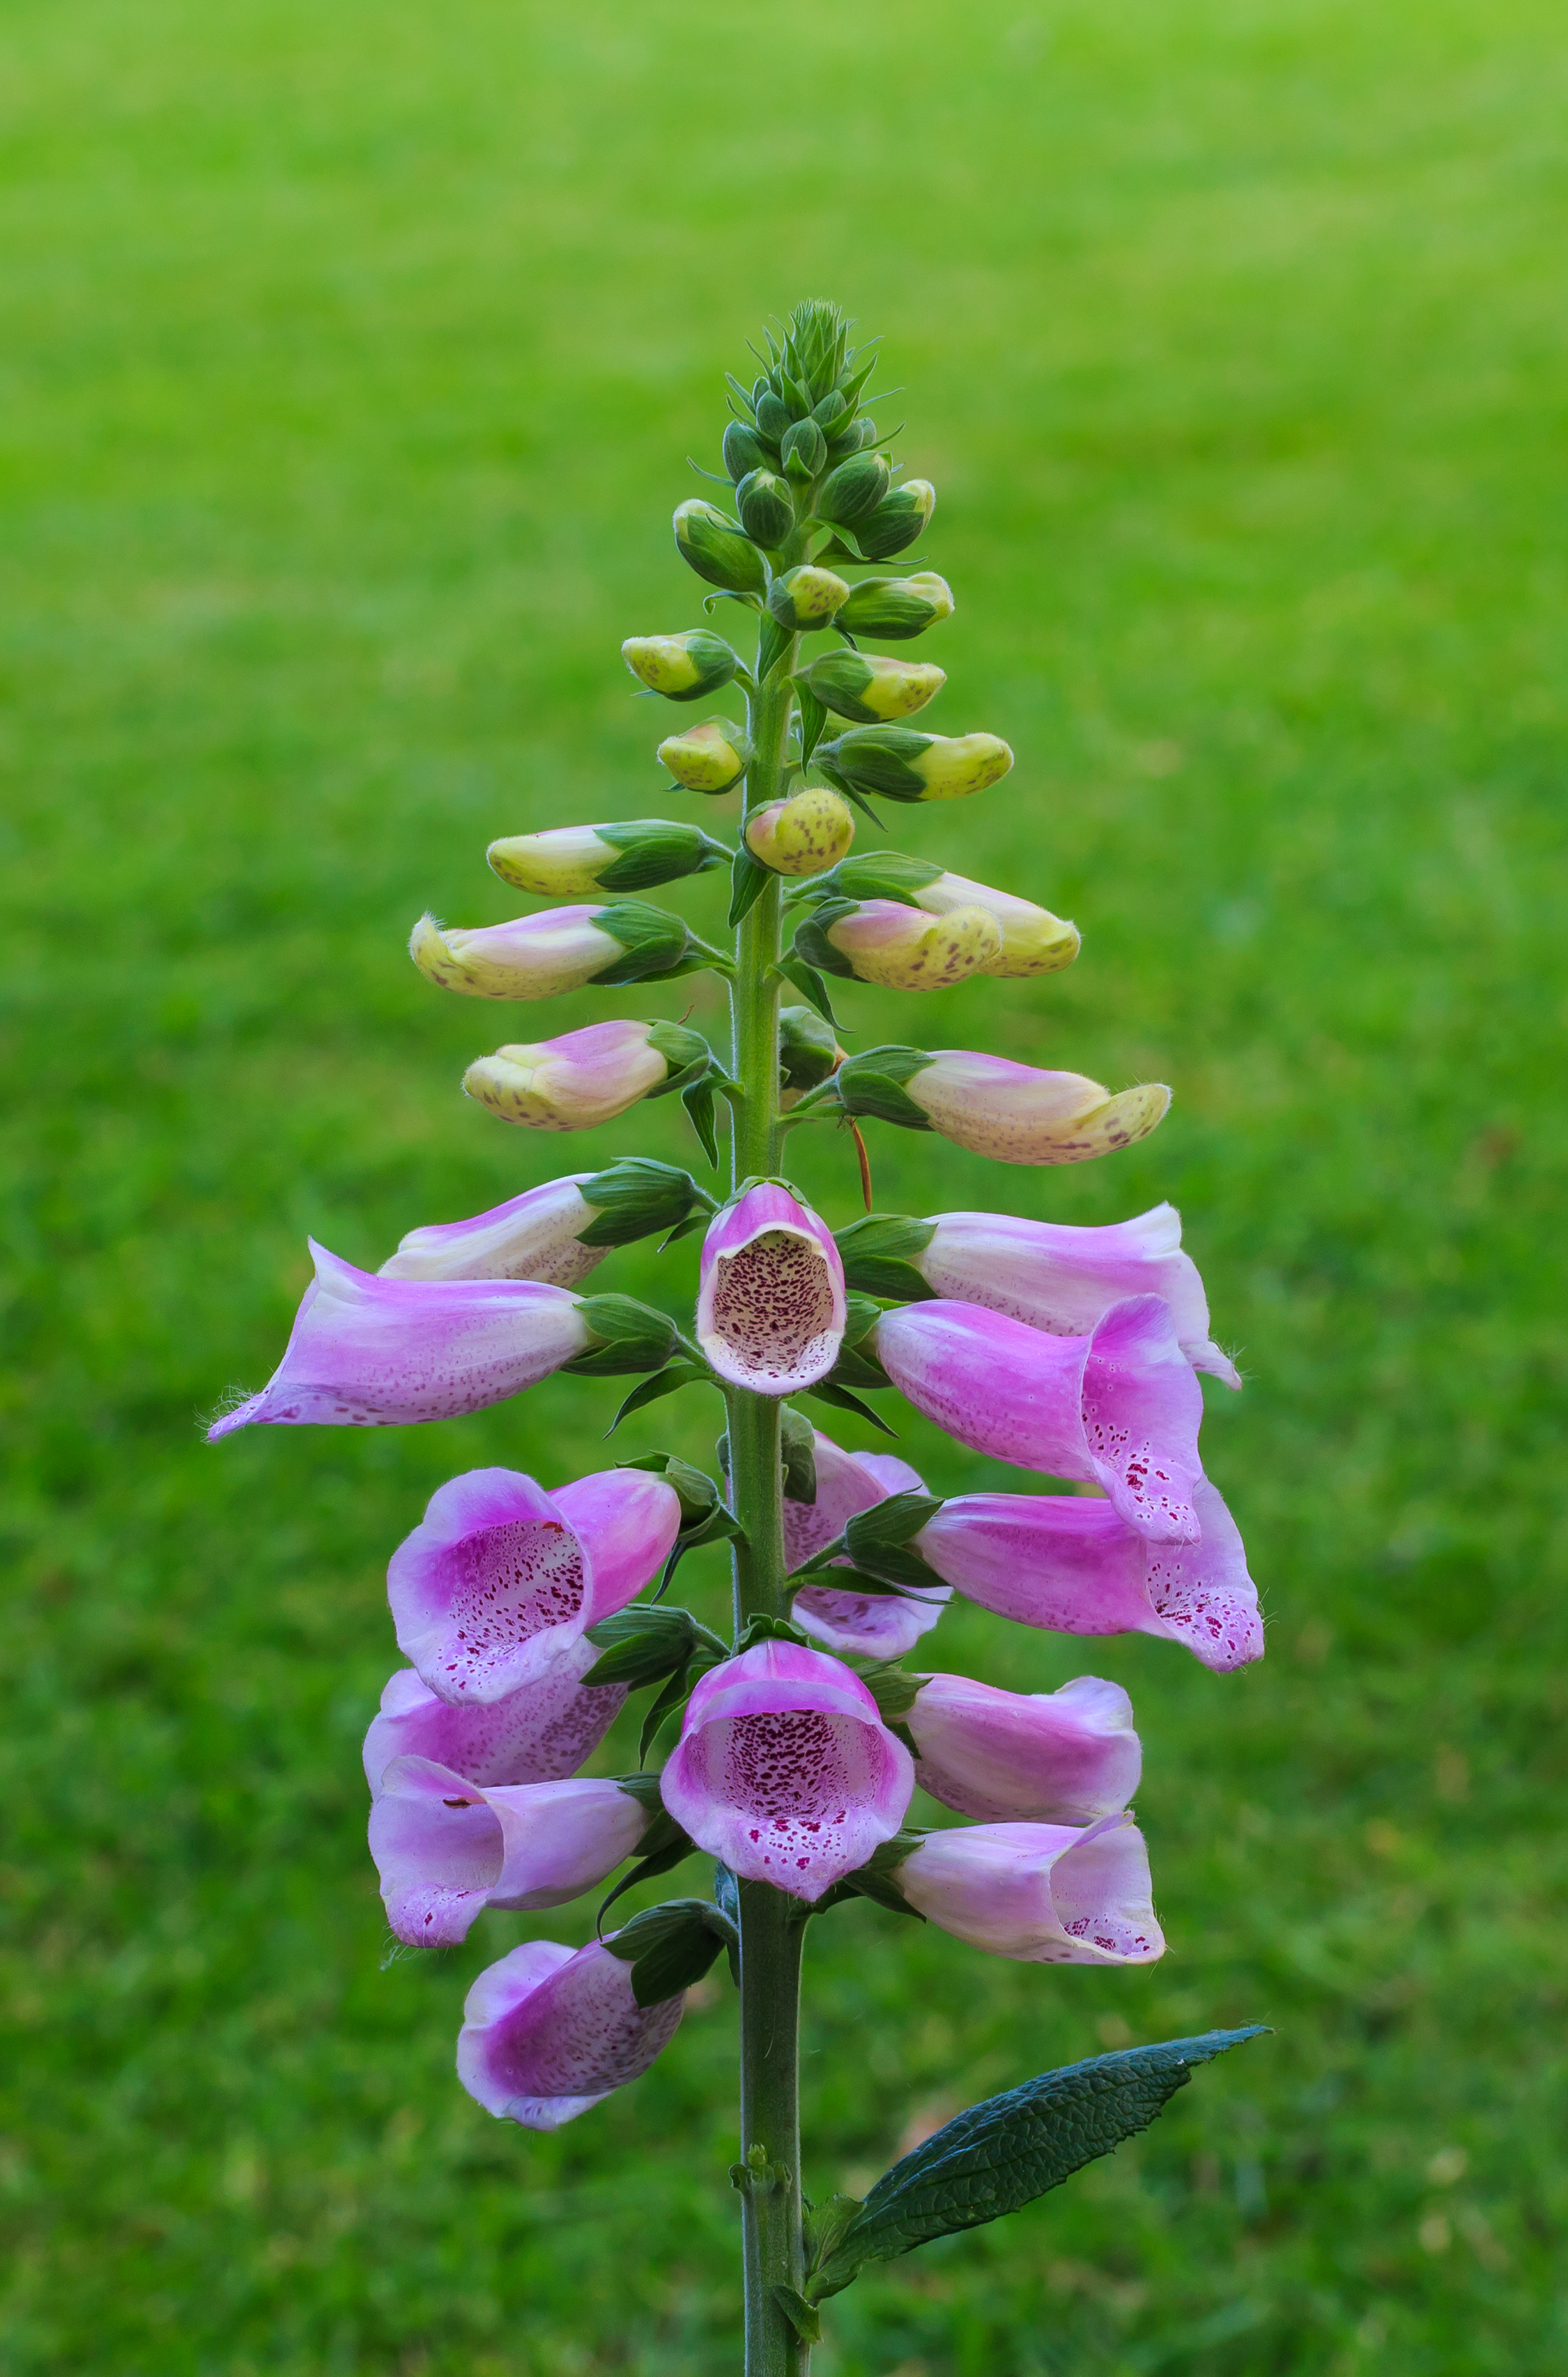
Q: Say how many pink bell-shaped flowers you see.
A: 14